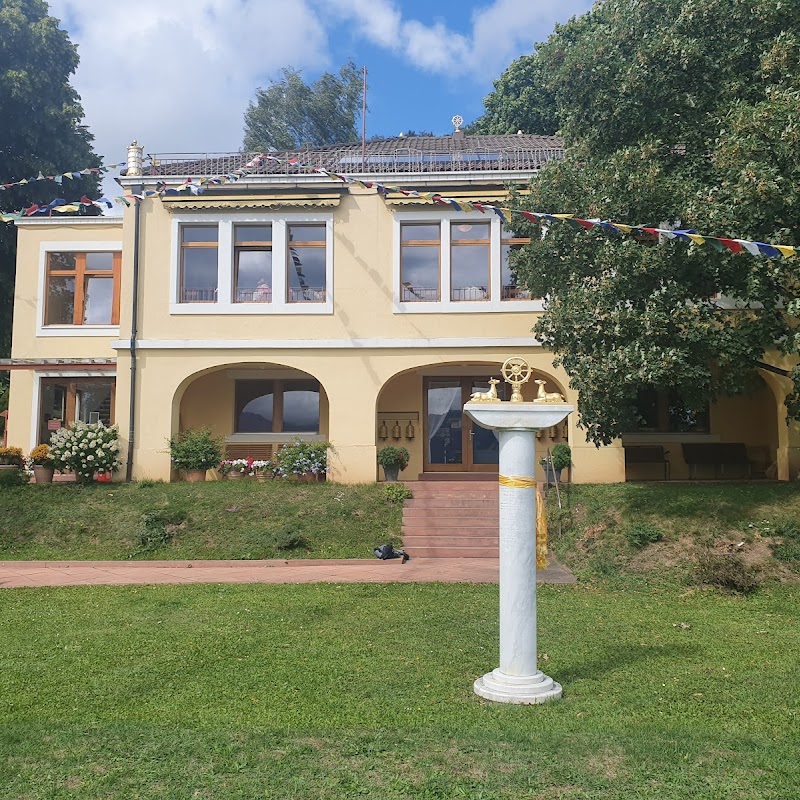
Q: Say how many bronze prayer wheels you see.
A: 6